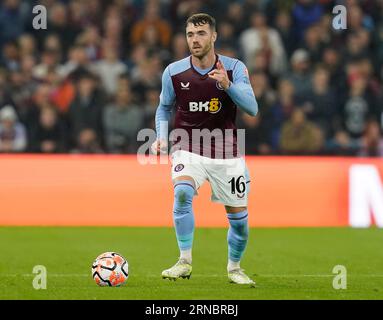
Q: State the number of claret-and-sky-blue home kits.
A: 1